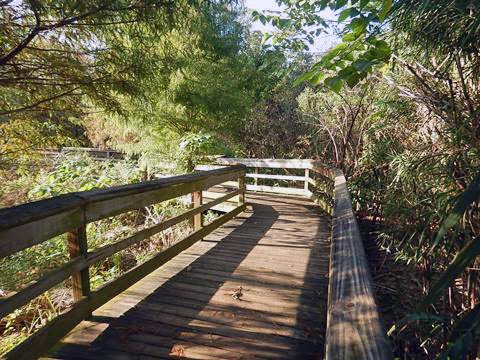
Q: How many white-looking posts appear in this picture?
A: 2